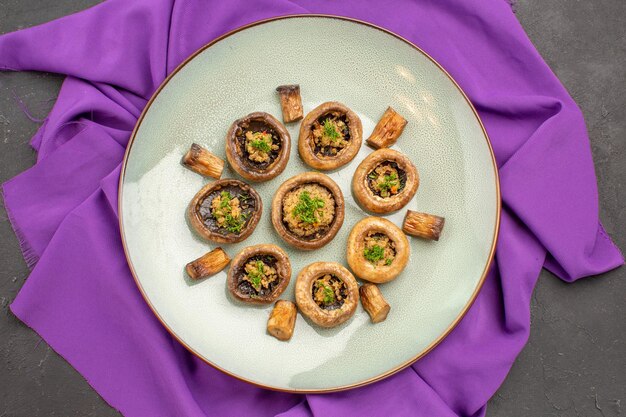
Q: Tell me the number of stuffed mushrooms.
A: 8